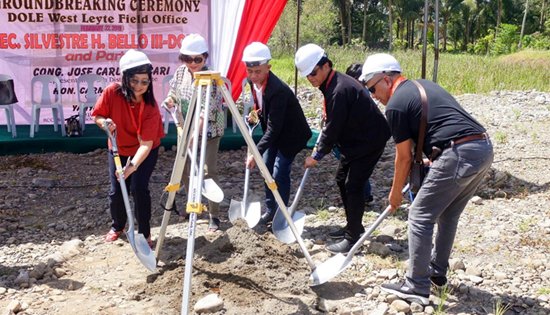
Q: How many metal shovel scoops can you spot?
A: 5